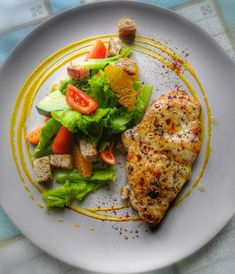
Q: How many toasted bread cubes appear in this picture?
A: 7